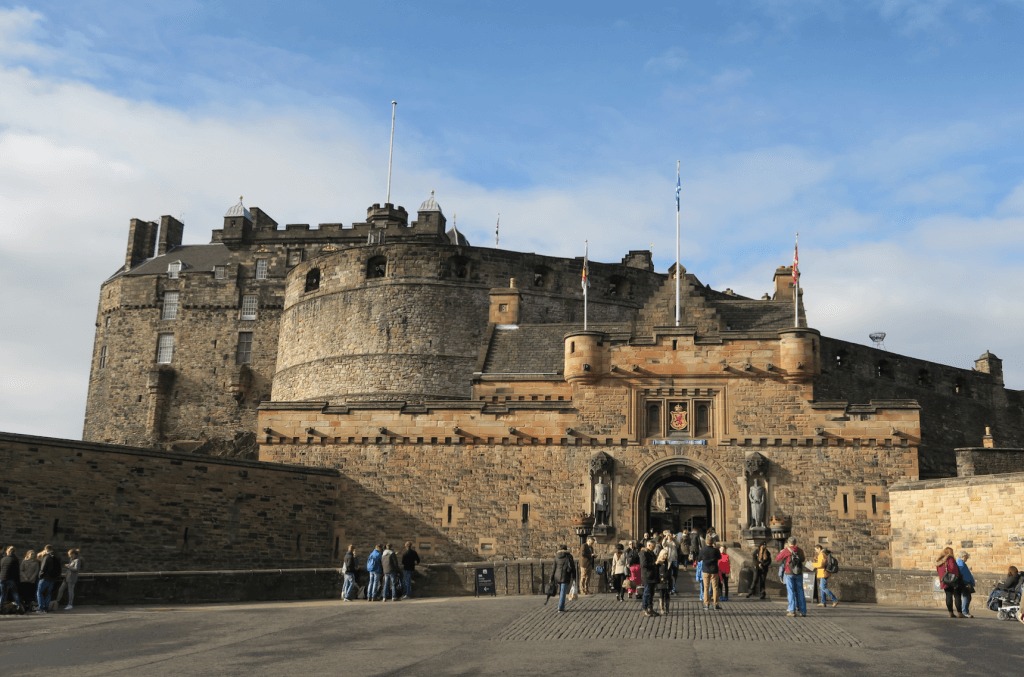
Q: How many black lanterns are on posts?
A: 2